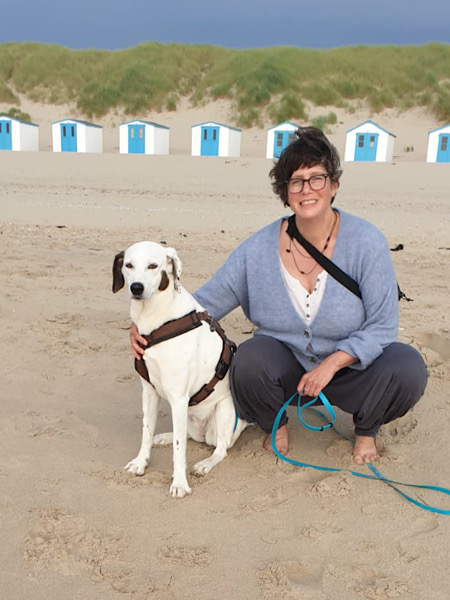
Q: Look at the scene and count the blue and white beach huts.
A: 7